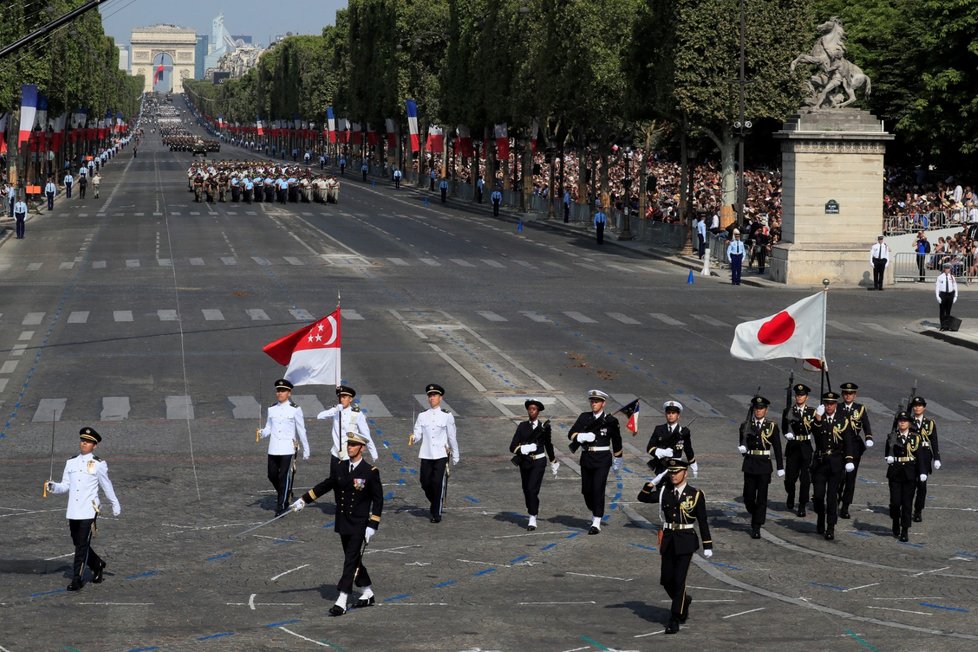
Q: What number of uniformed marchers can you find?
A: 15